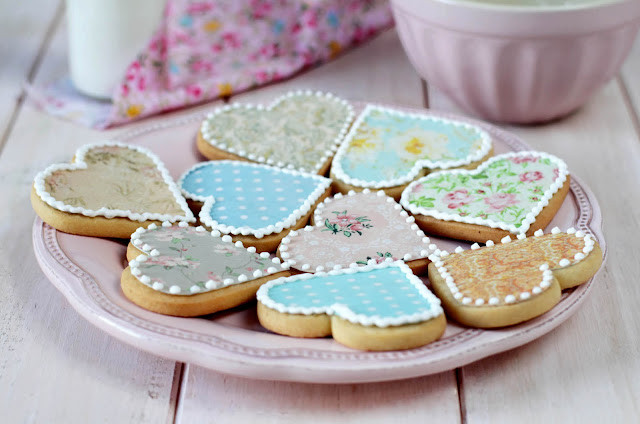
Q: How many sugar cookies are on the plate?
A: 9